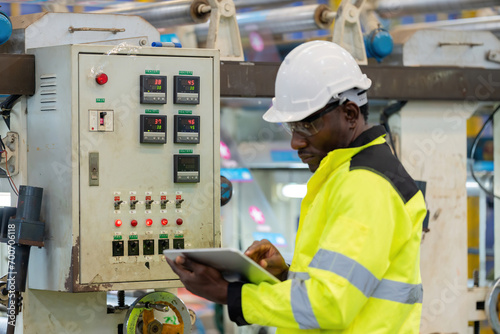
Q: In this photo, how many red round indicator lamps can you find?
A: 6